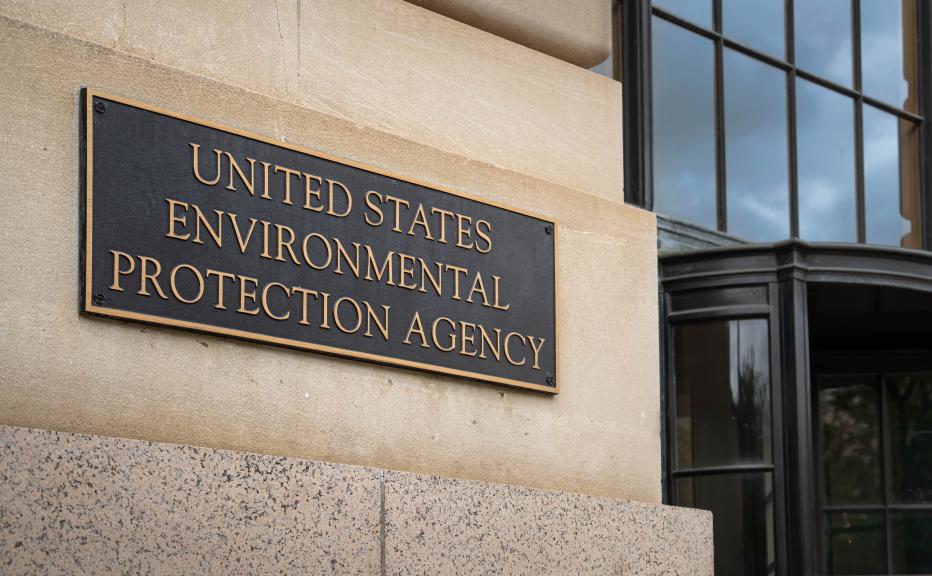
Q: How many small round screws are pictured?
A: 4